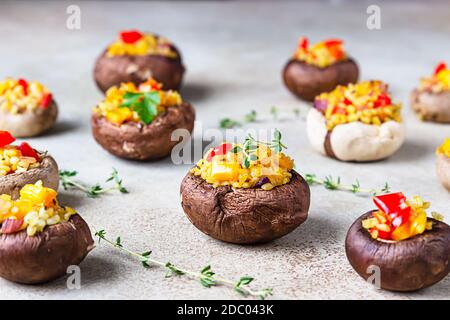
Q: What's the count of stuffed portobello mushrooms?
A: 11